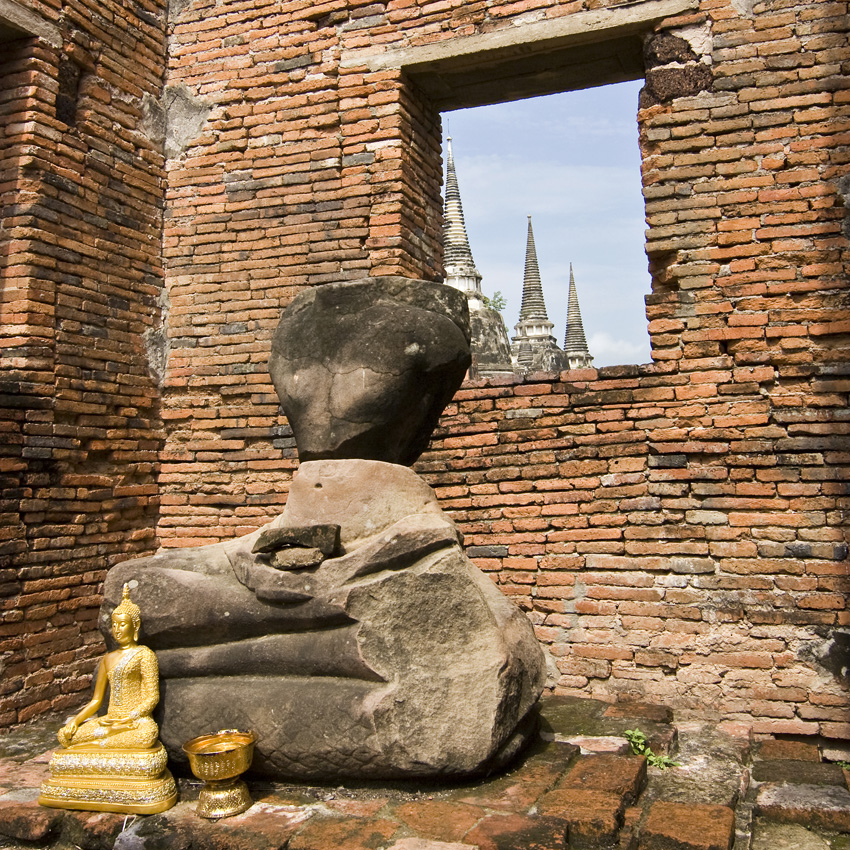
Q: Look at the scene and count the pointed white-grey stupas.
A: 3